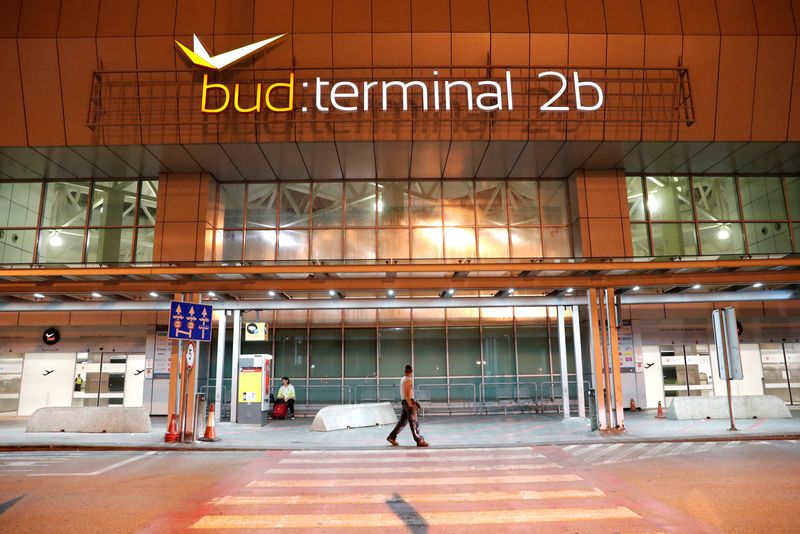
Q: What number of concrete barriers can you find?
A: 3